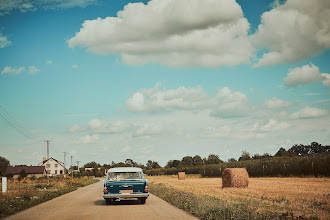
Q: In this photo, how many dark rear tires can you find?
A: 2